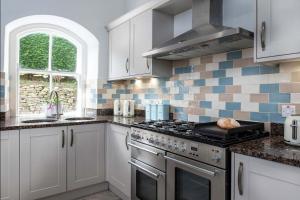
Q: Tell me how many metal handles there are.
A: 10